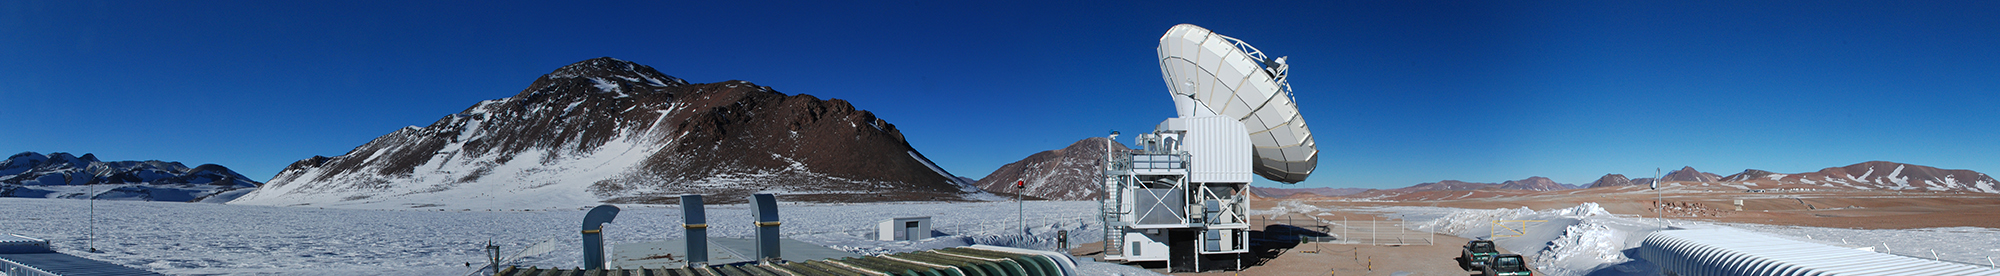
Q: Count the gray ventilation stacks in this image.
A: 3